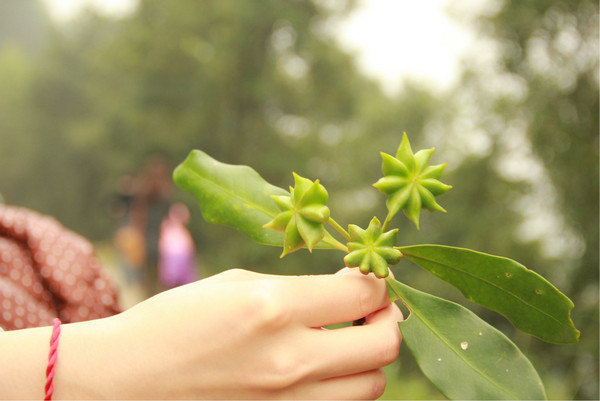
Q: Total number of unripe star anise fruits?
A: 3